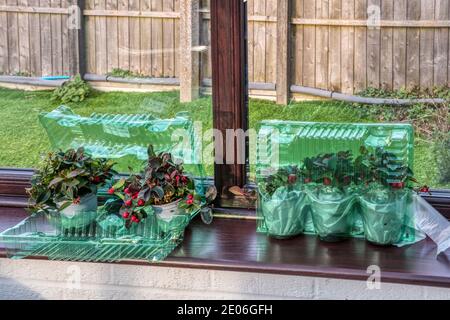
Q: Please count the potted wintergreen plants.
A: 5